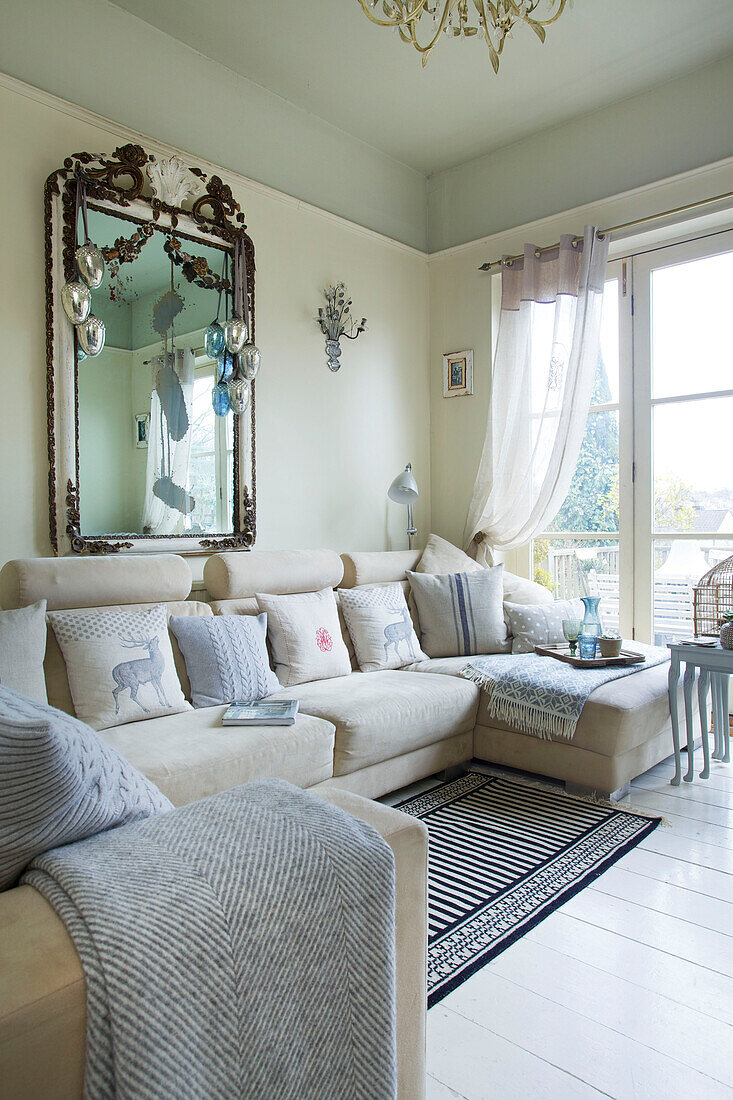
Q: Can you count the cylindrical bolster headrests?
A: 3